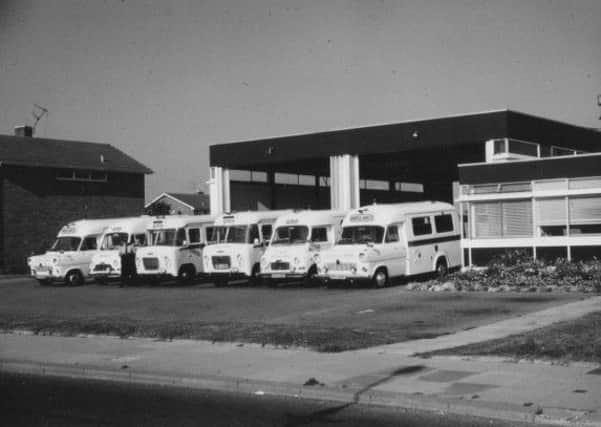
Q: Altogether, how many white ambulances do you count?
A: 6